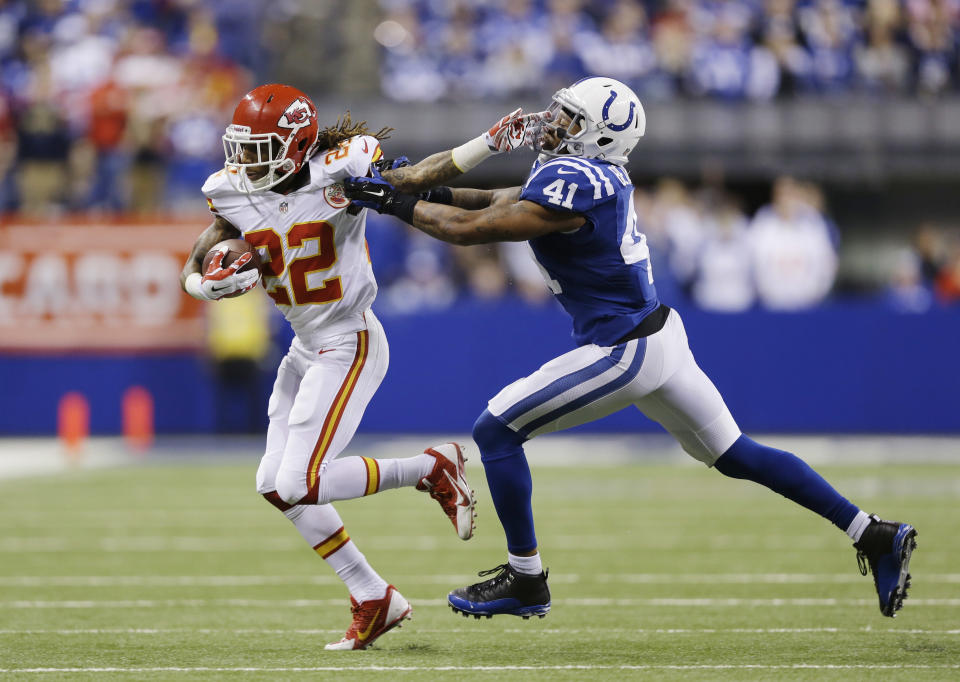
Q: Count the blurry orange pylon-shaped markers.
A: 2